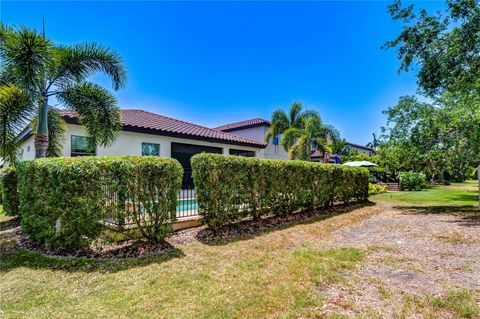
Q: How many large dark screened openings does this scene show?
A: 2